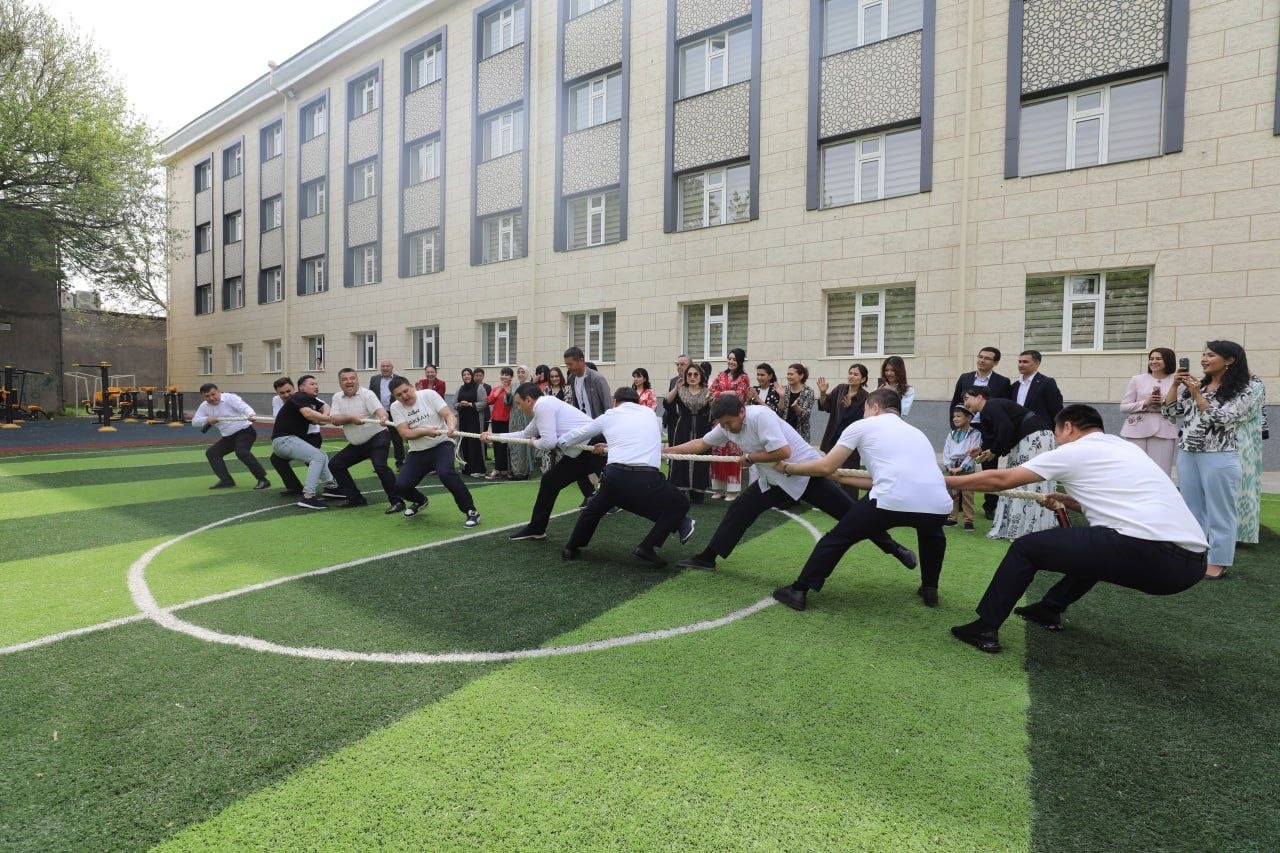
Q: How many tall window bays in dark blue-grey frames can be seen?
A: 11